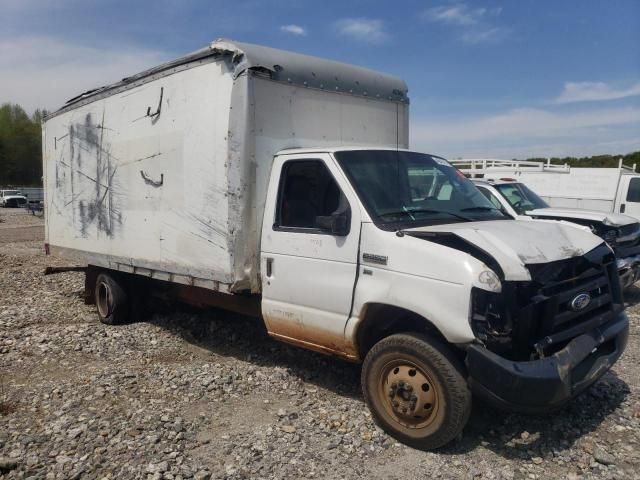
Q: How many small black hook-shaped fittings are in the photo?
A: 2